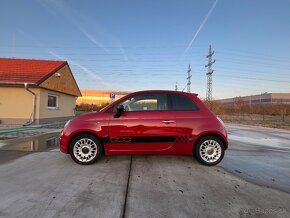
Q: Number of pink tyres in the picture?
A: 0